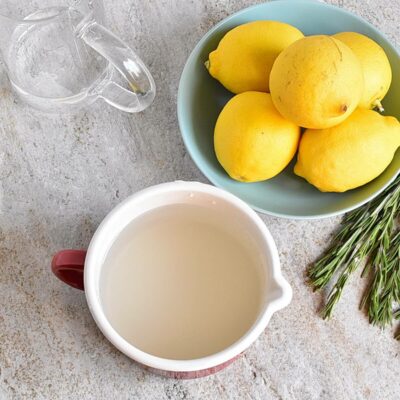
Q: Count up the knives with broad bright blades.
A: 0